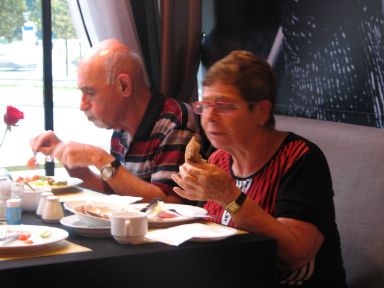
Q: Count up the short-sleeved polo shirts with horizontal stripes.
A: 1